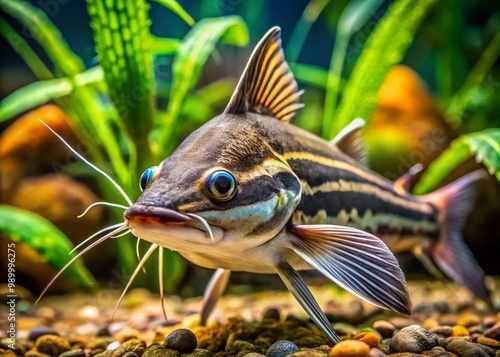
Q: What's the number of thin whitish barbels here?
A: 9